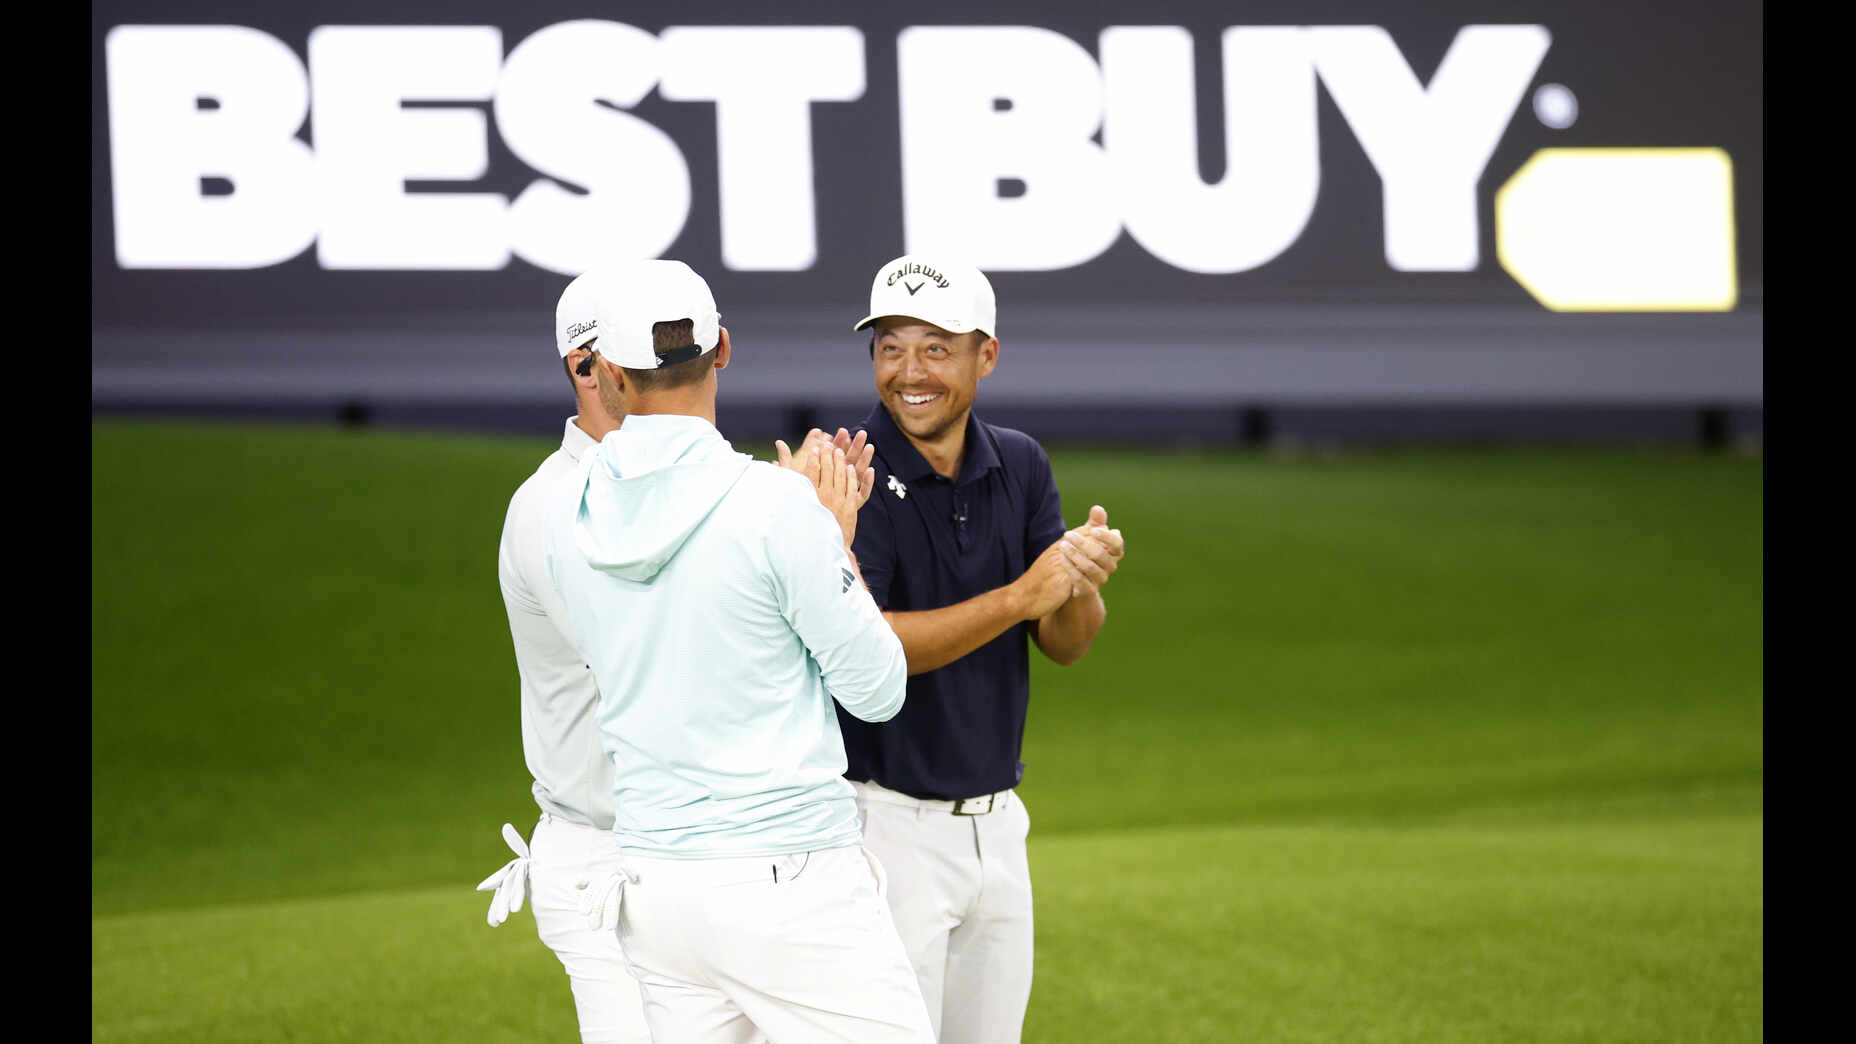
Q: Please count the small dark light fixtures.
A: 4